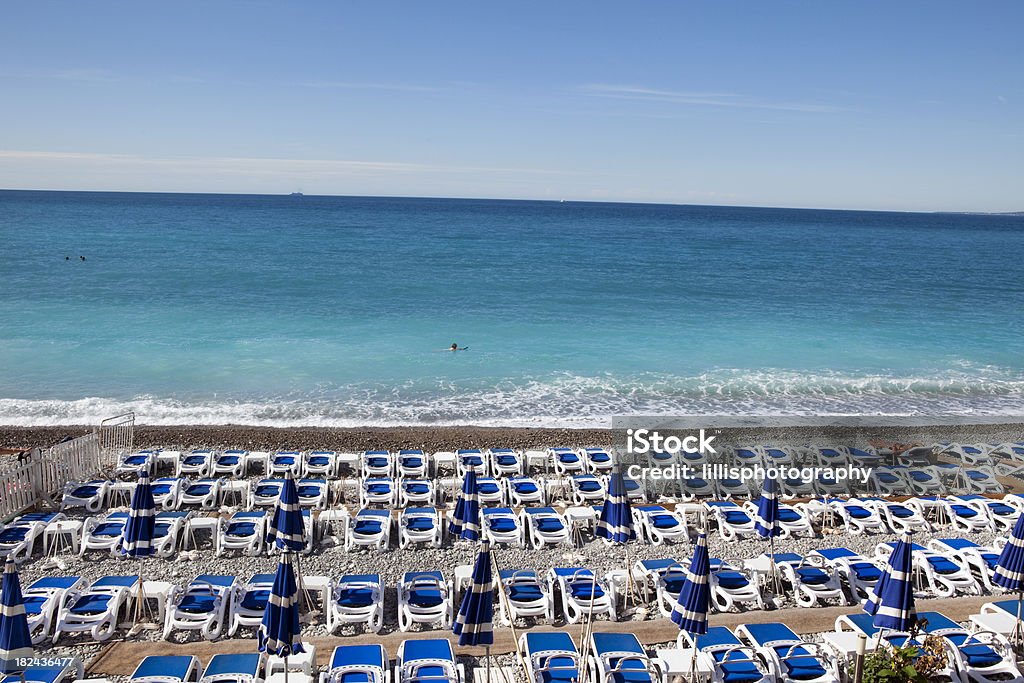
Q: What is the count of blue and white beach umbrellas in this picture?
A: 11